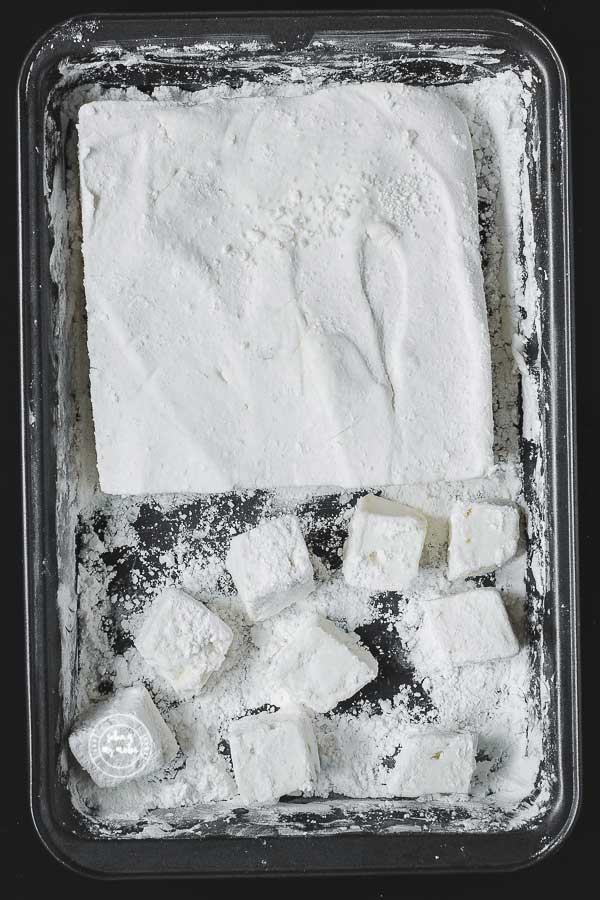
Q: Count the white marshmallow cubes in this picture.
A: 9